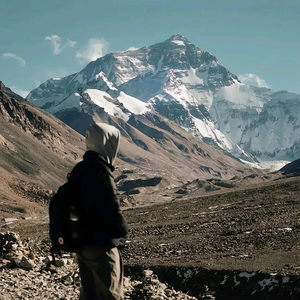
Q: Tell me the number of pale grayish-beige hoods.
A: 1